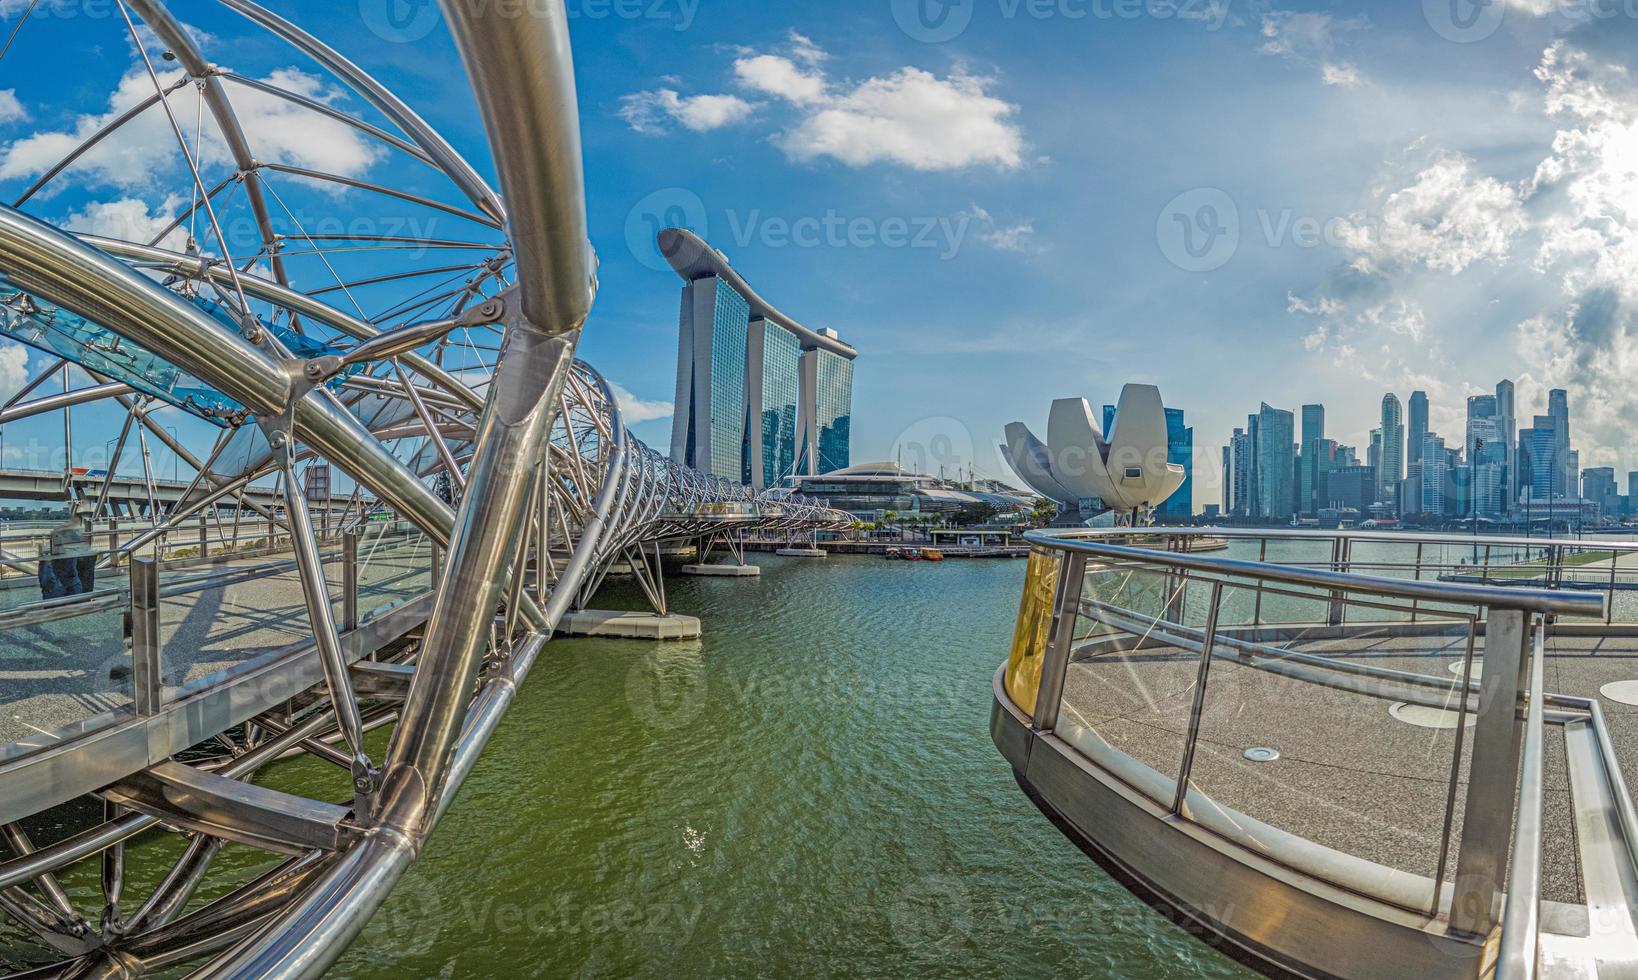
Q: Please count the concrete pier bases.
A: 5